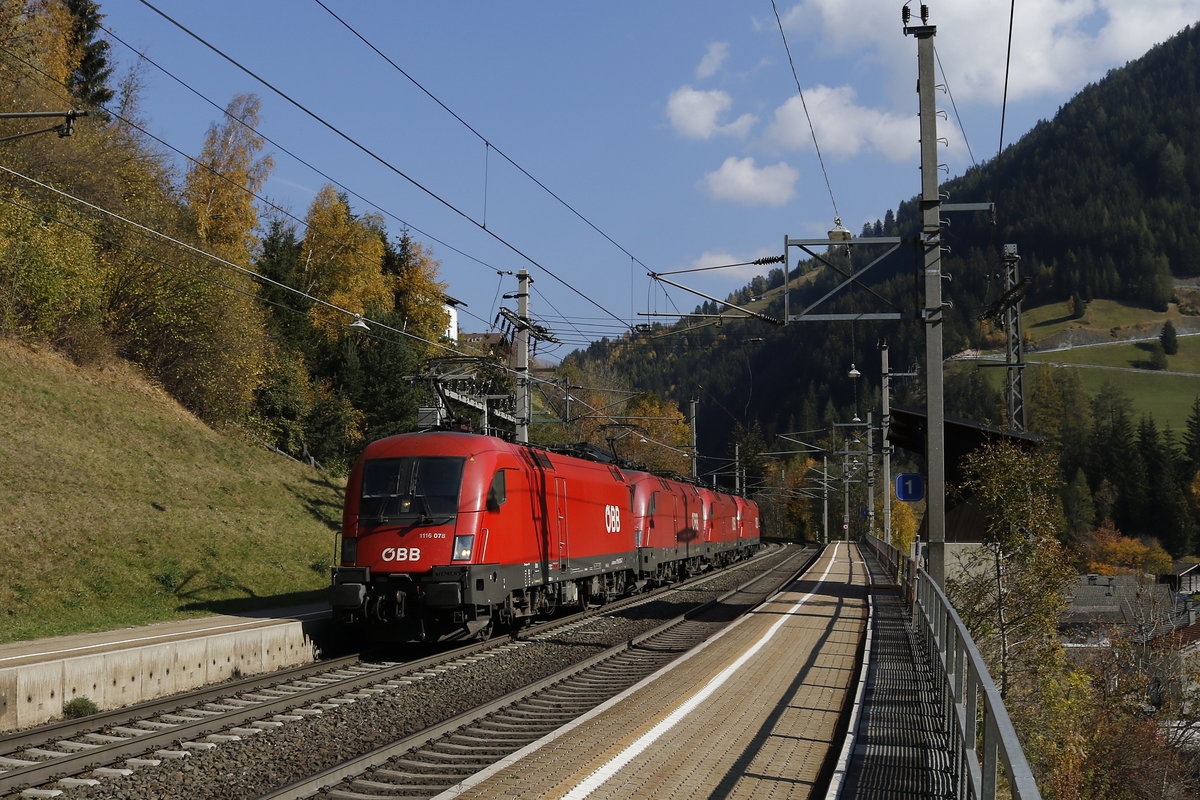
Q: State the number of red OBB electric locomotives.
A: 4